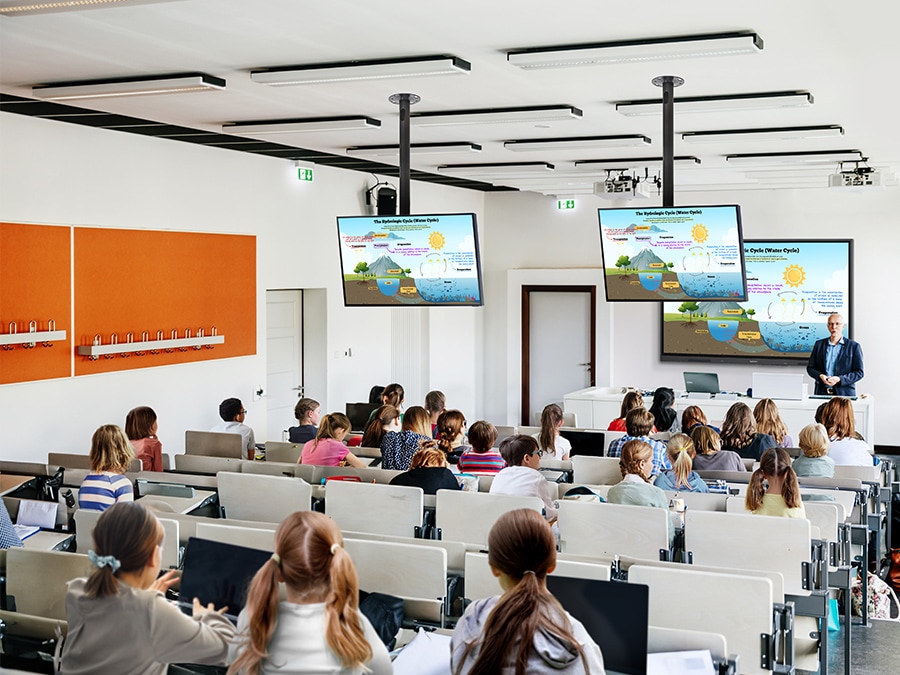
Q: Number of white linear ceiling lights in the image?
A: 13